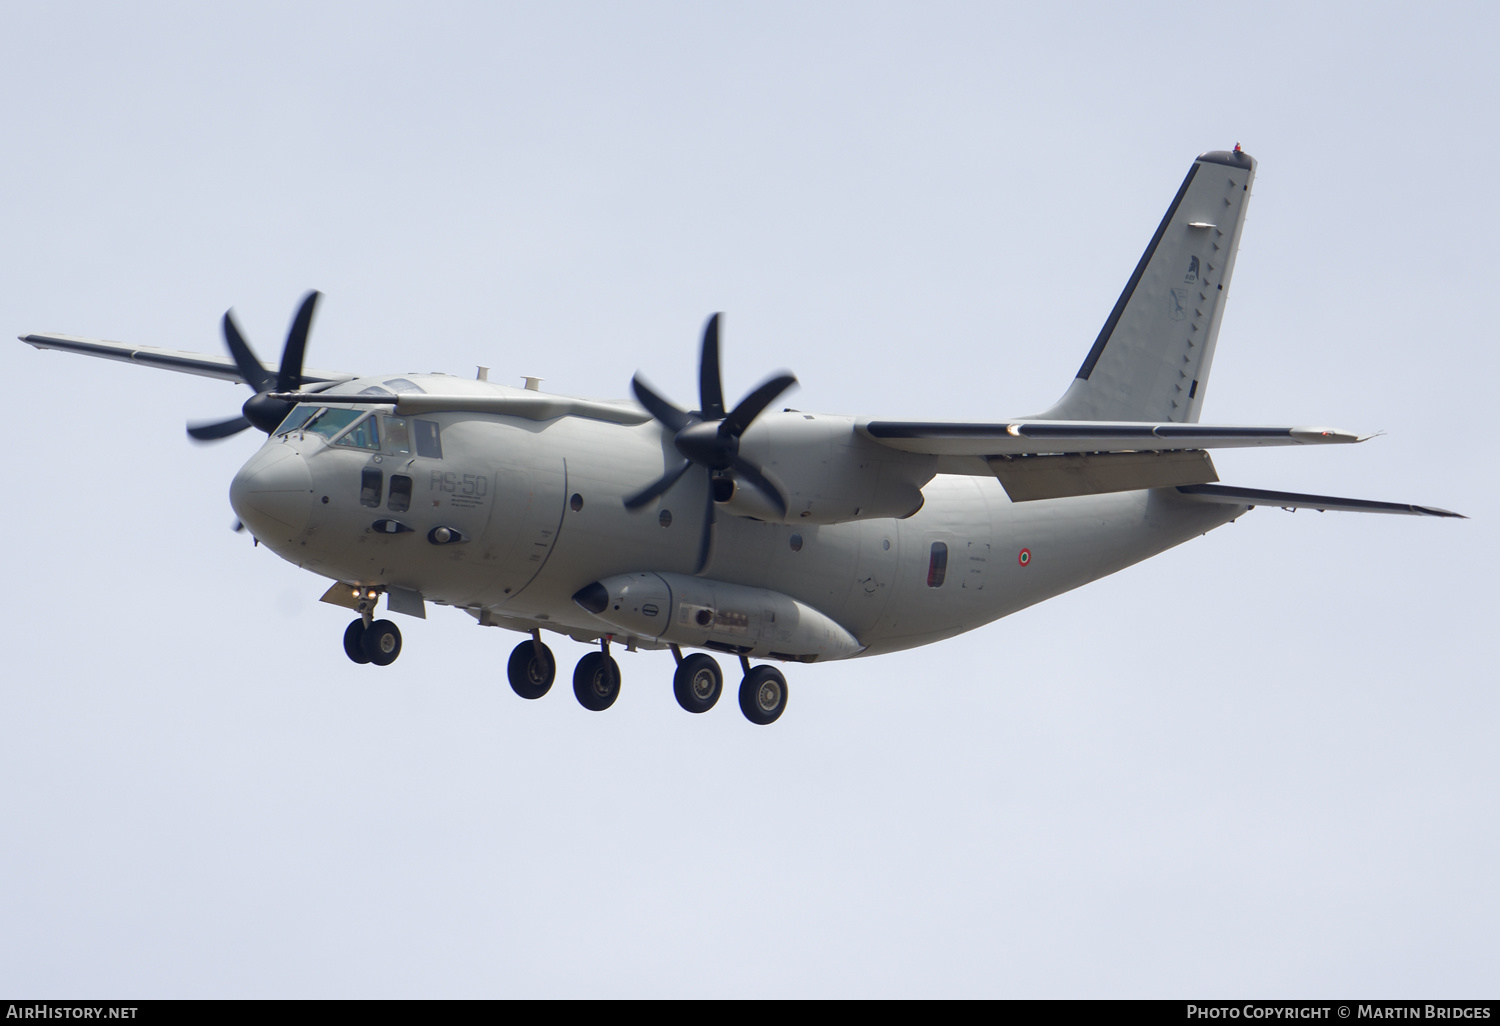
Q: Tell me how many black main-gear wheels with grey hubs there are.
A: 4